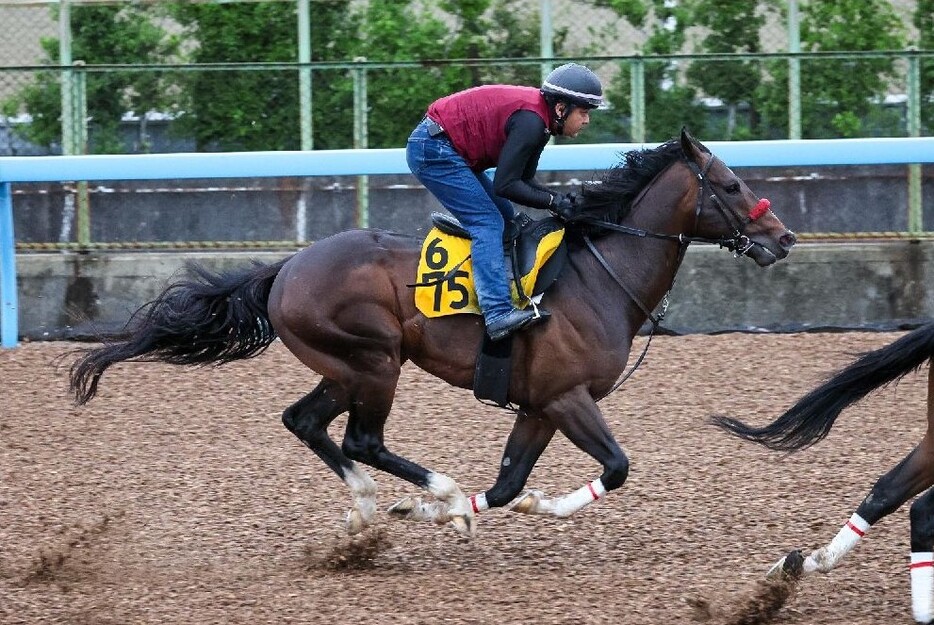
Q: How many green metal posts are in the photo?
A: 8